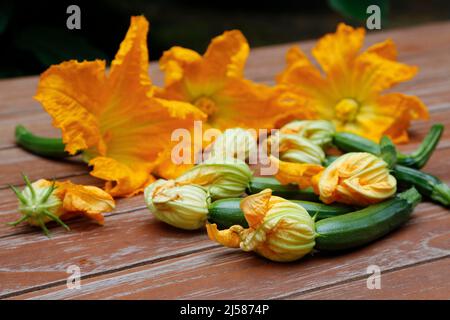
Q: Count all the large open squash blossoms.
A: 3